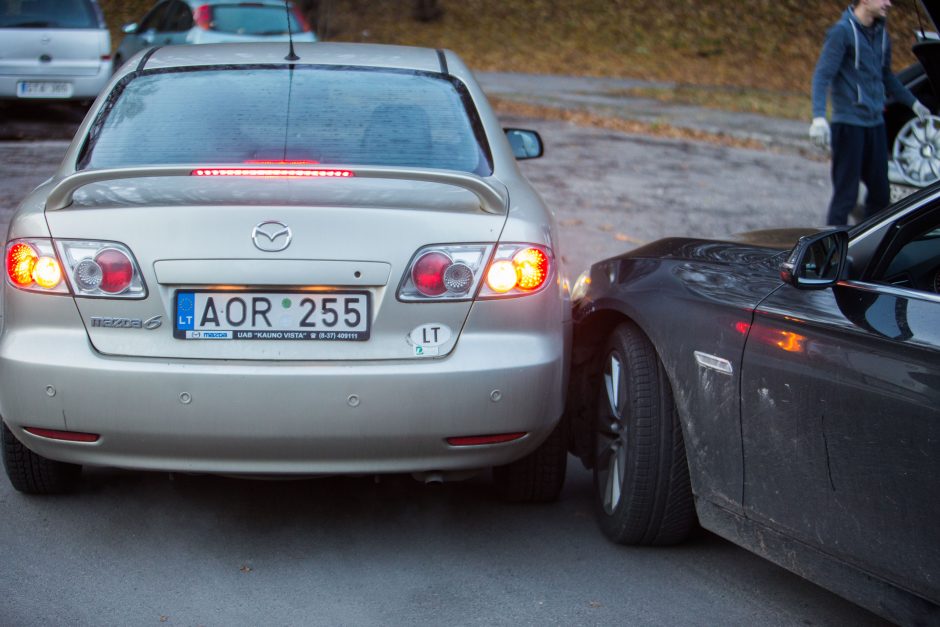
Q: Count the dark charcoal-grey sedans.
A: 1